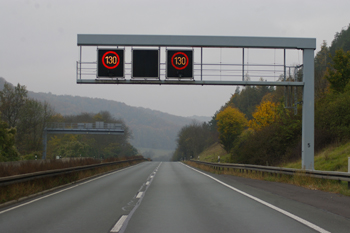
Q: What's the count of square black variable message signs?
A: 3